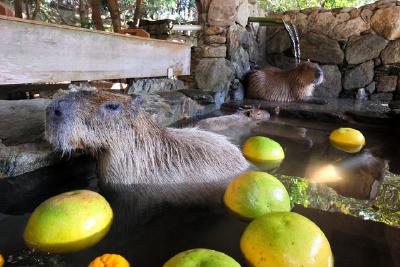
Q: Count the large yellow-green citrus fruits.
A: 6